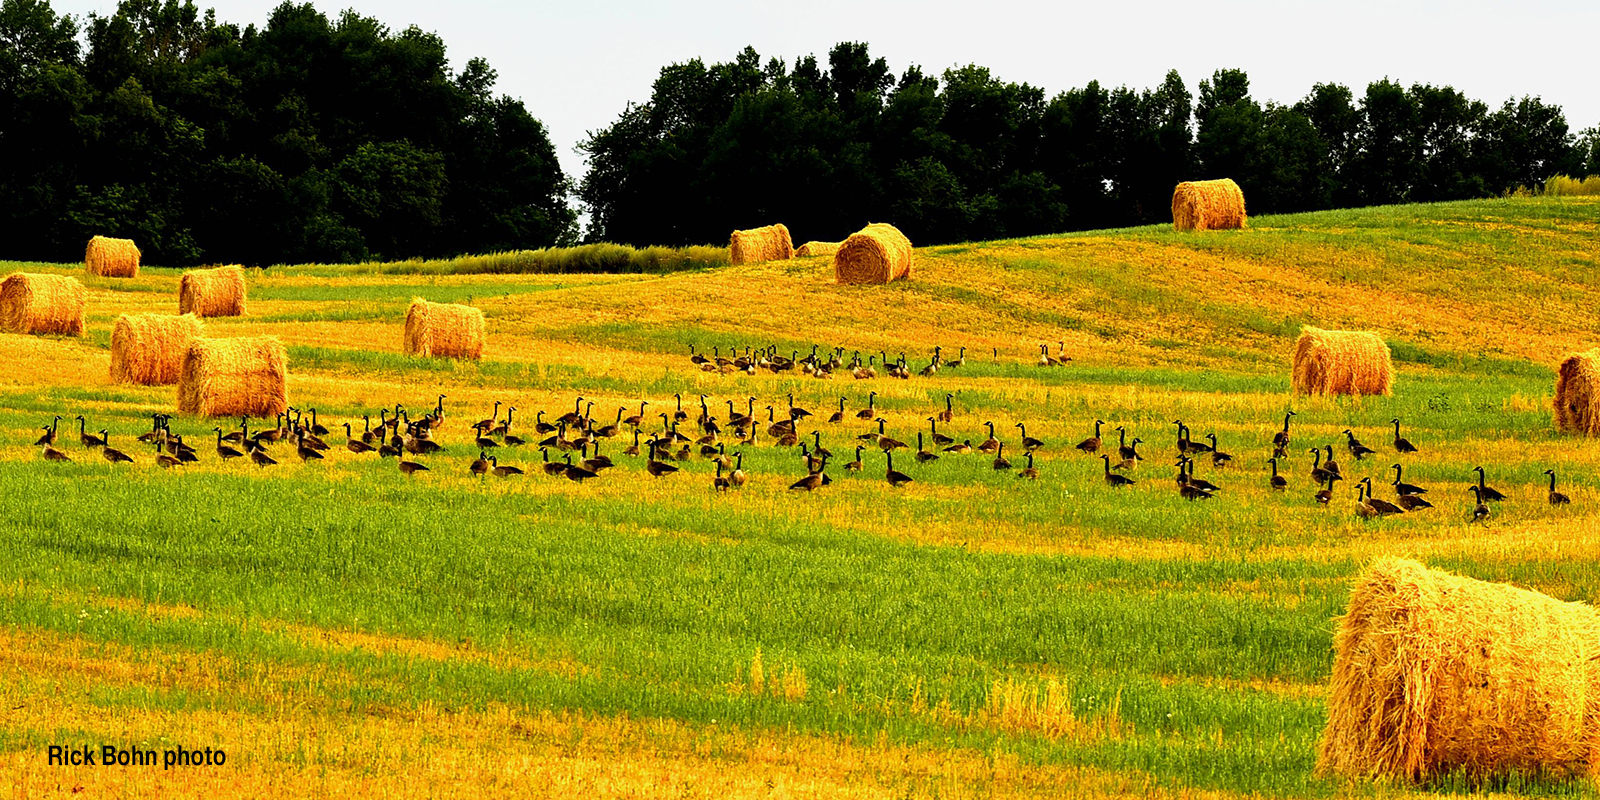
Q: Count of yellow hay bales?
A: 13